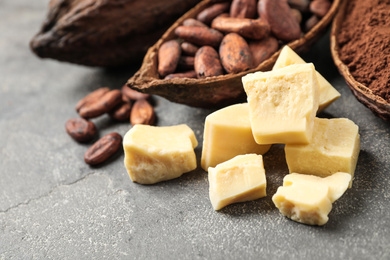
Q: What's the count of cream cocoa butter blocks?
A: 7